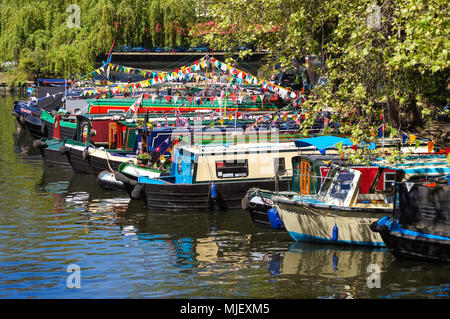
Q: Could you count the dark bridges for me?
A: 1